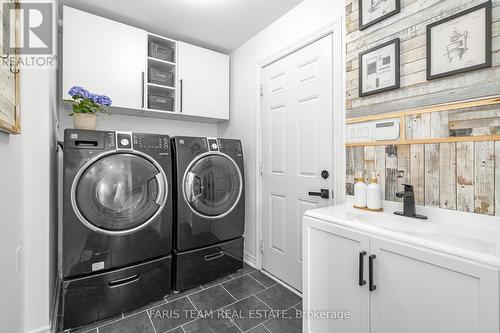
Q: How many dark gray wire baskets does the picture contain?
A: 3